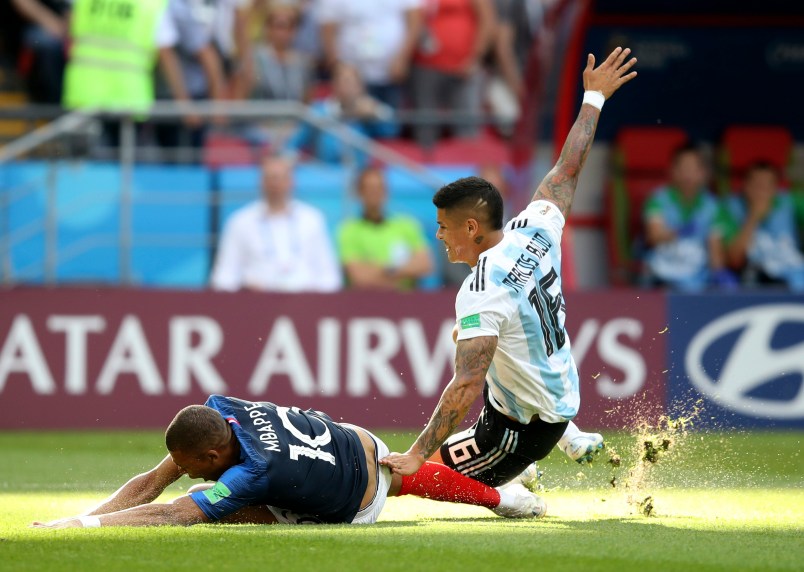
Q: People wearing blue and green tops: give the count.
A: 2